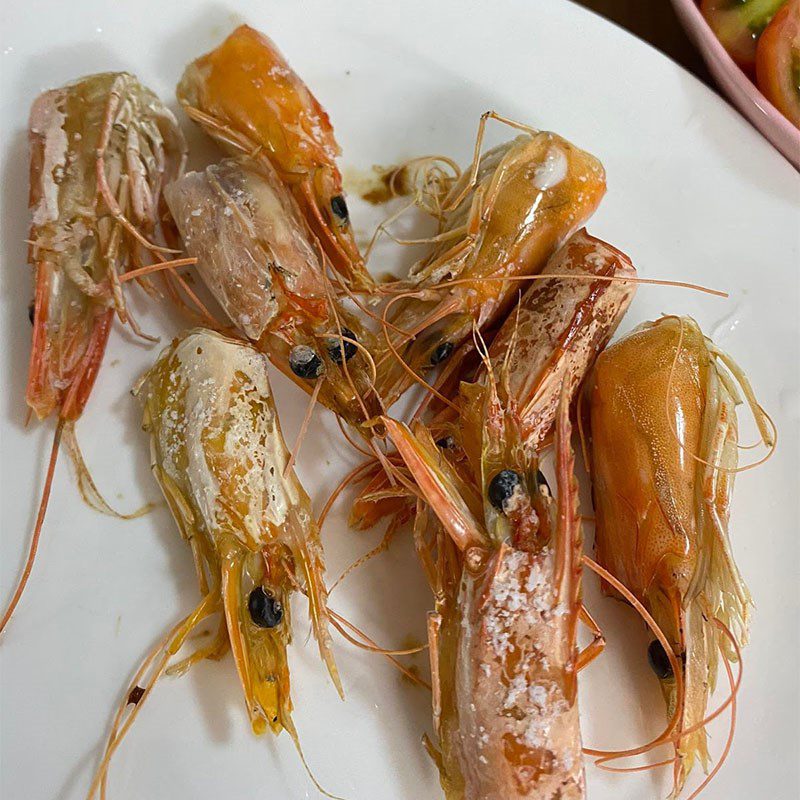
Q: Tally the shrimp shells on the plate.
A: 8